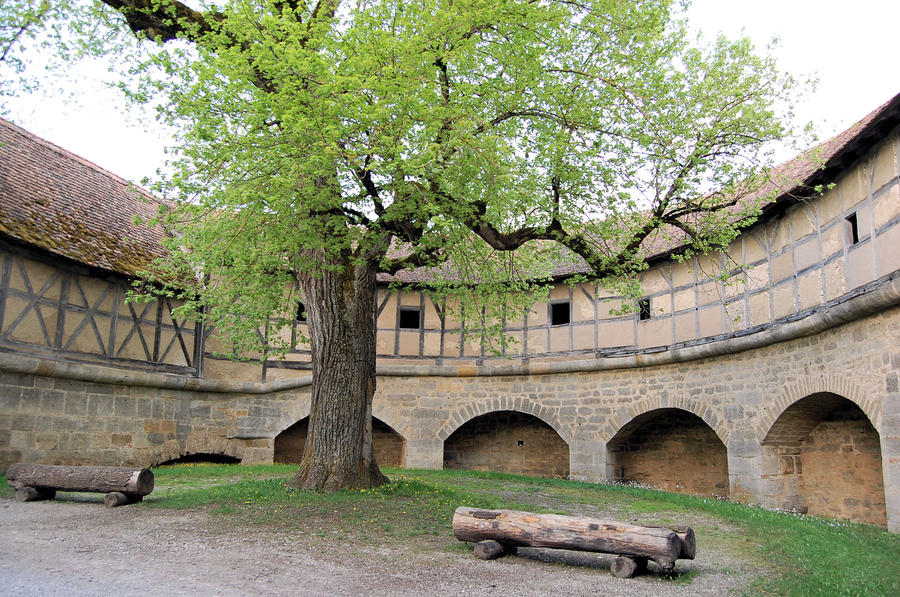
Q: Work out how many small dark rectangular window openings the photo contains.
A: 5